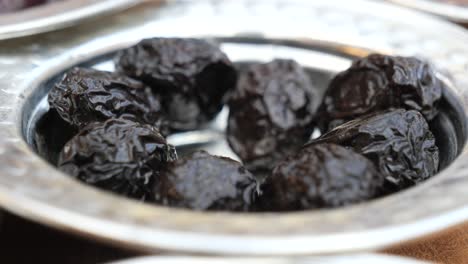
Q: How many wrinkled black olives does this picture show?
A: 8